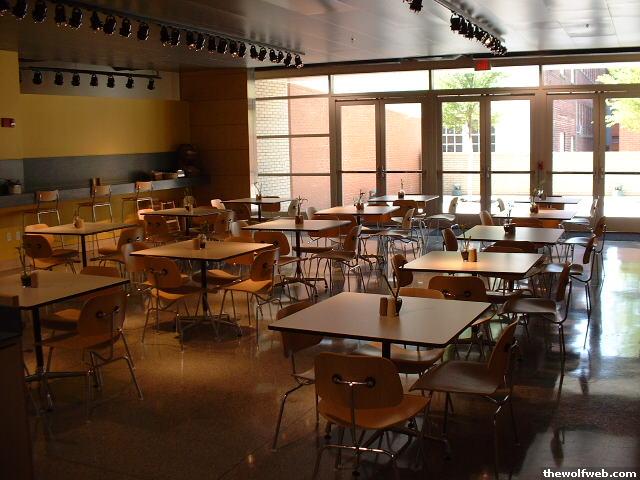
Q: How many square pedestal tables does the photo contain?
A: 13